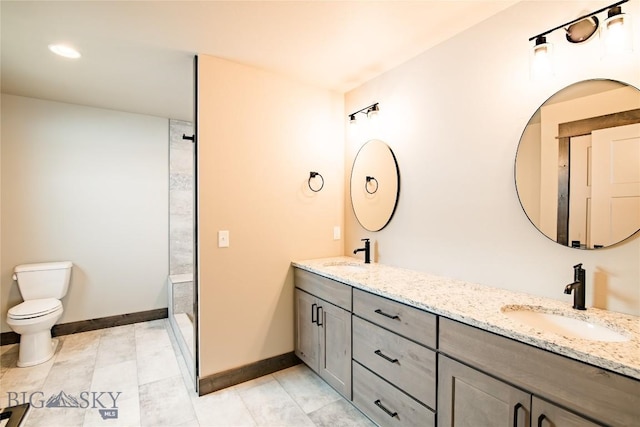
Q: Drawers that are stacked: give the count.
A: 3